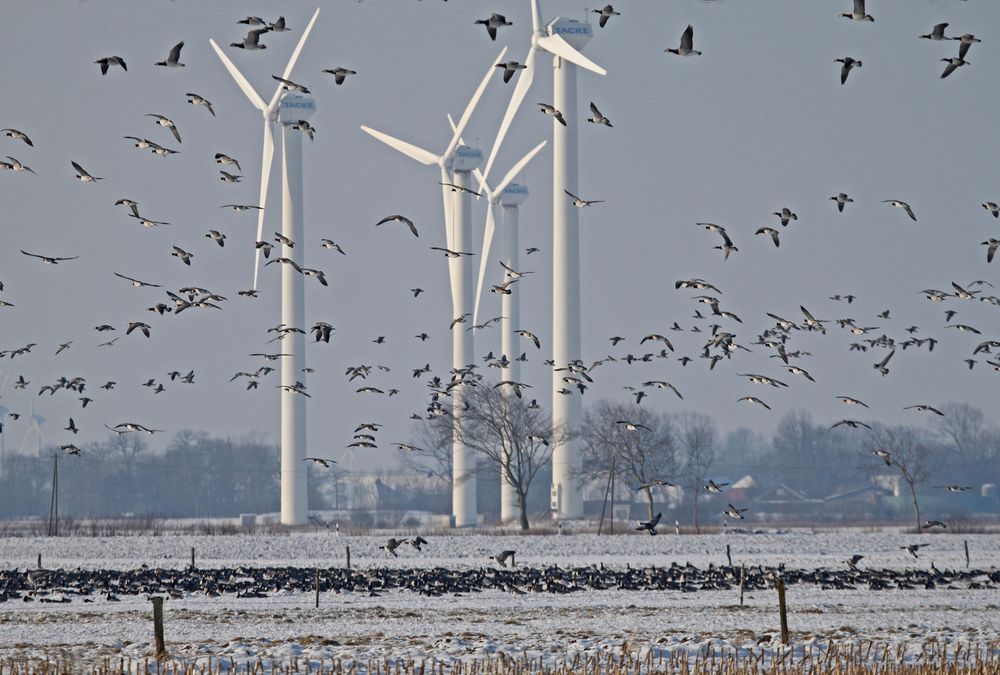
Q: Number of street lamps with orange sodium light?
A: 0